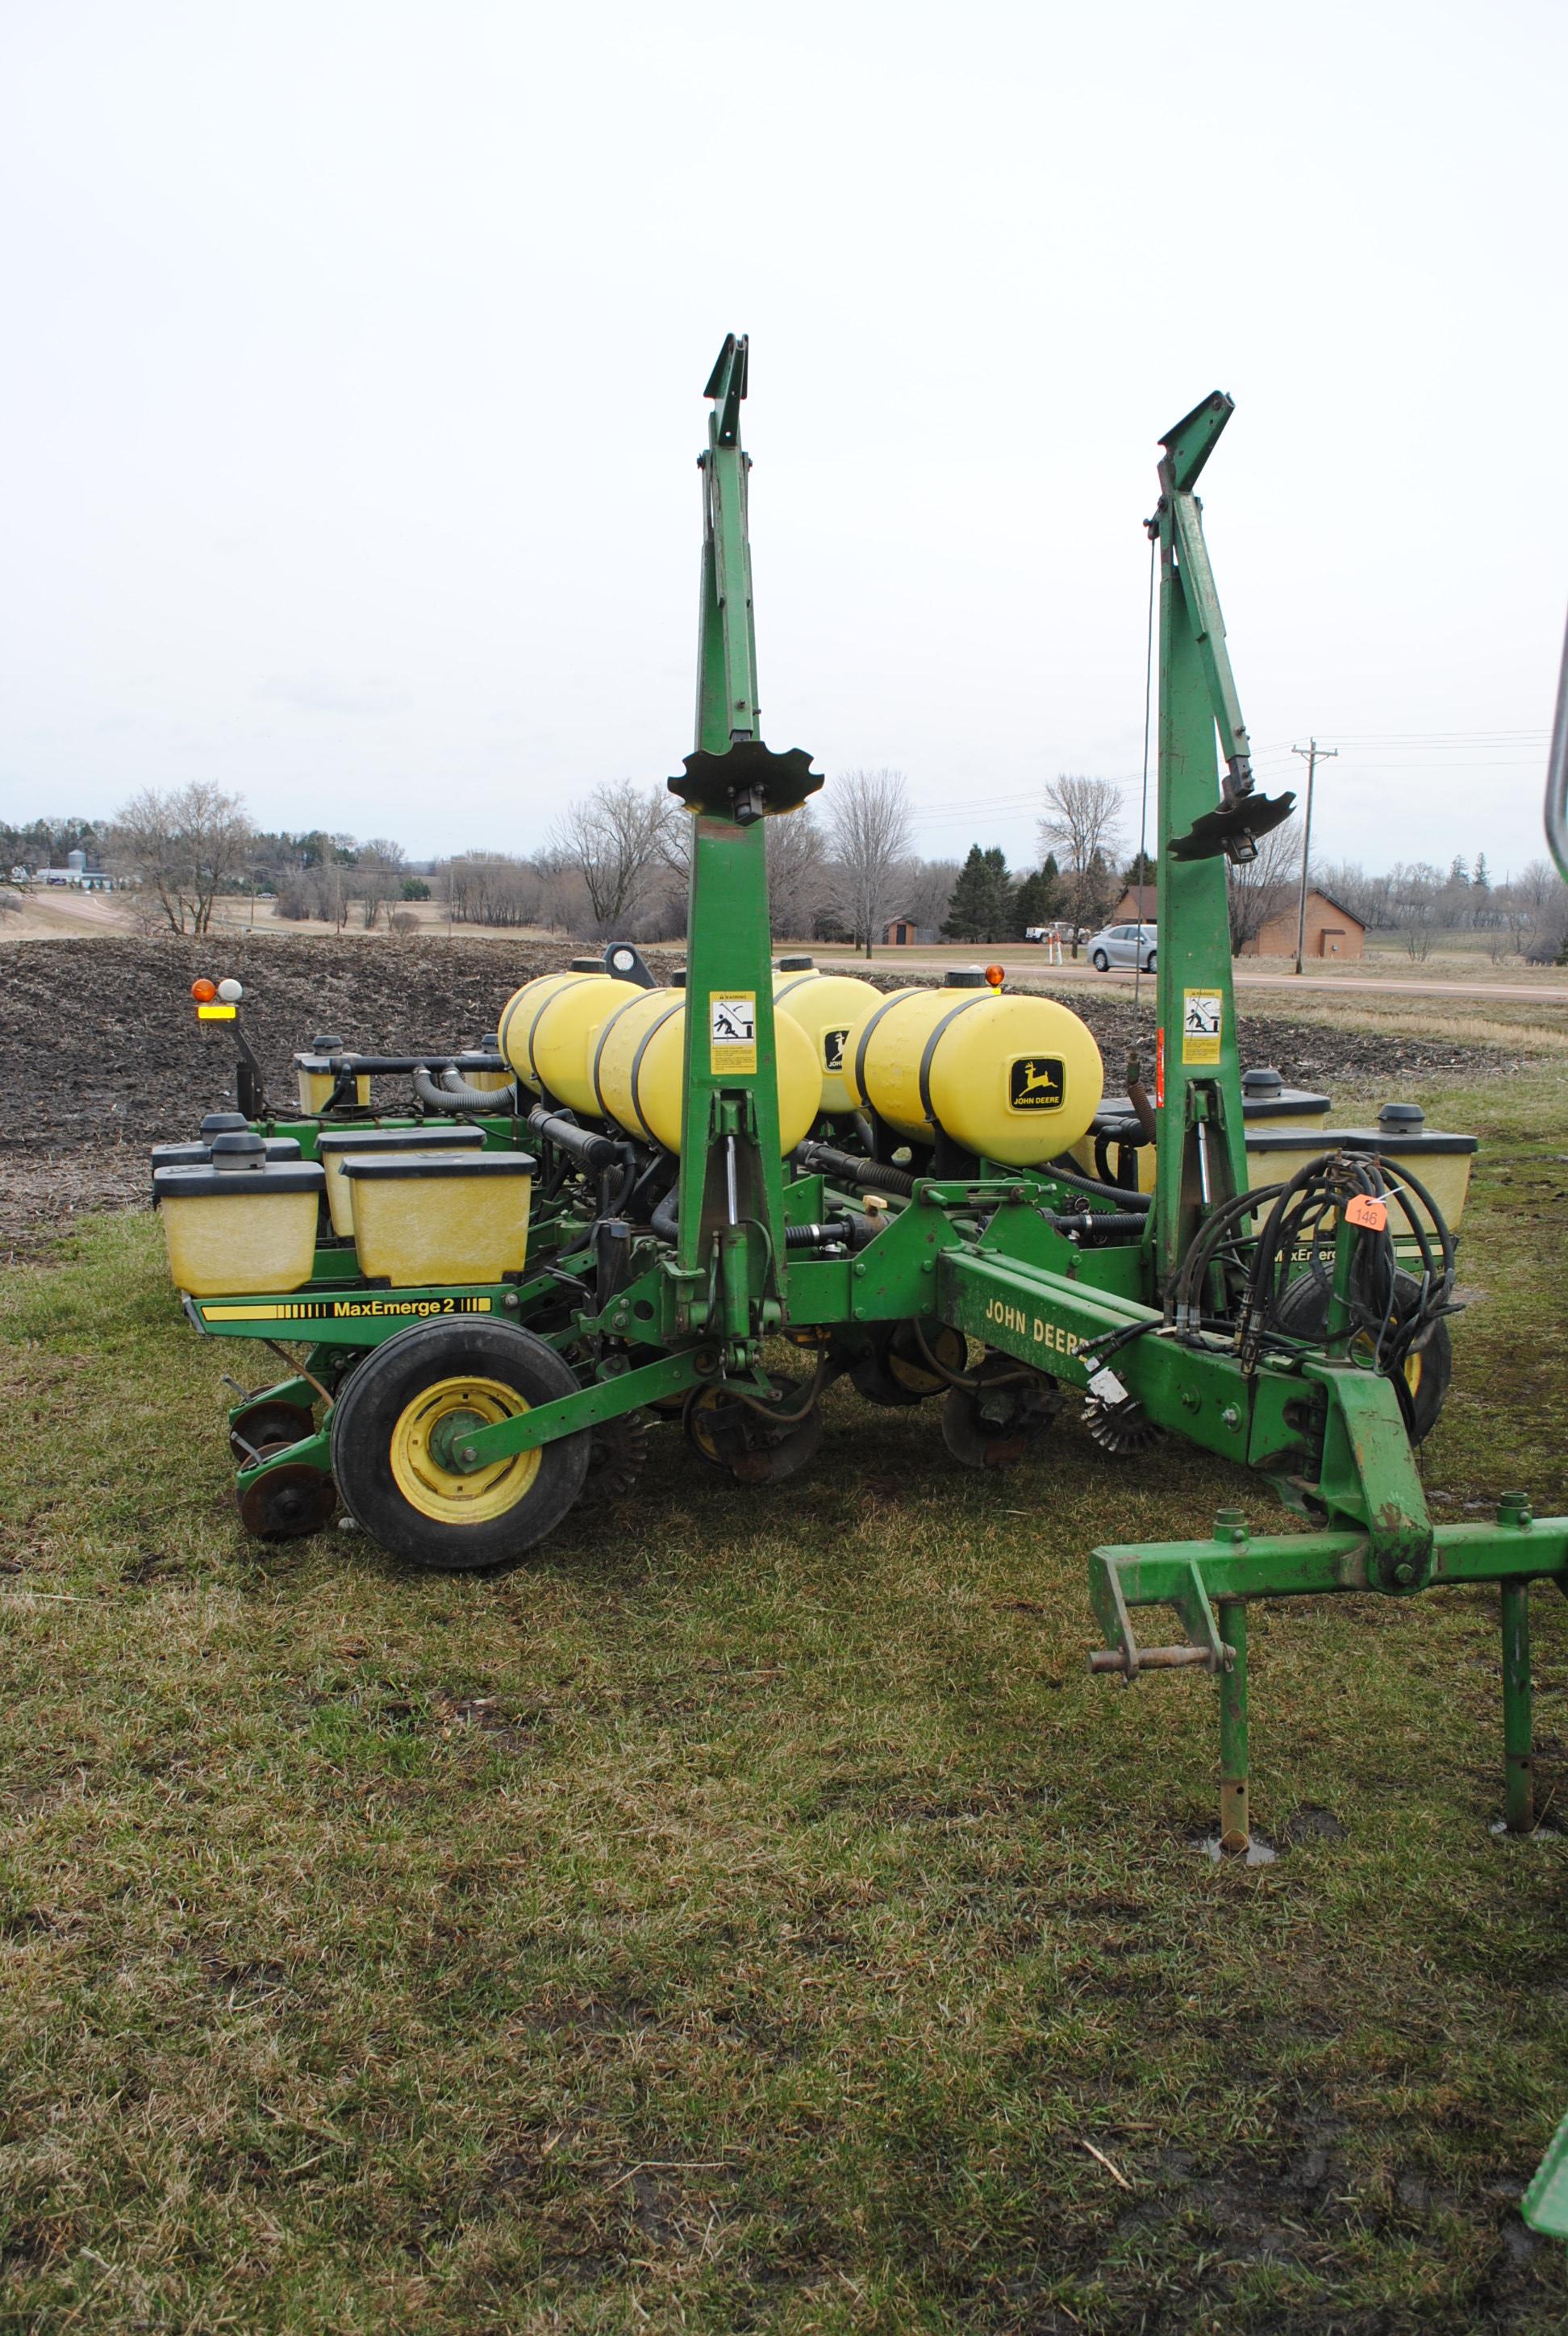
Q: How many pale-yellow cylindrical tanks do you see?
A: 4